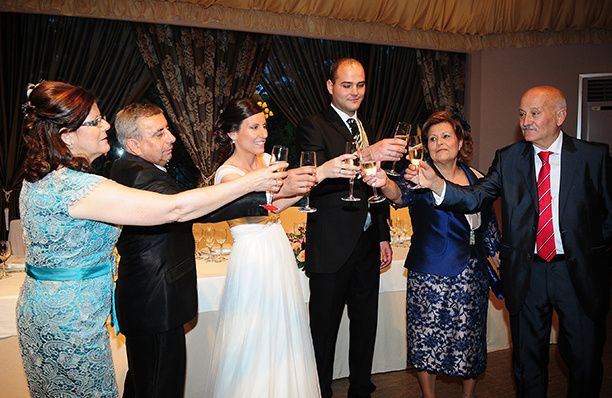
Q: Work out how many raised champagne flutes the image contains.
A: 6